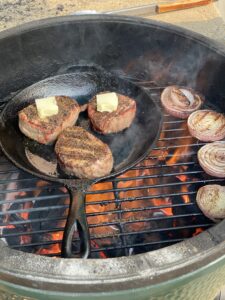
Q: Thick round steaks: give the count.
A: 3